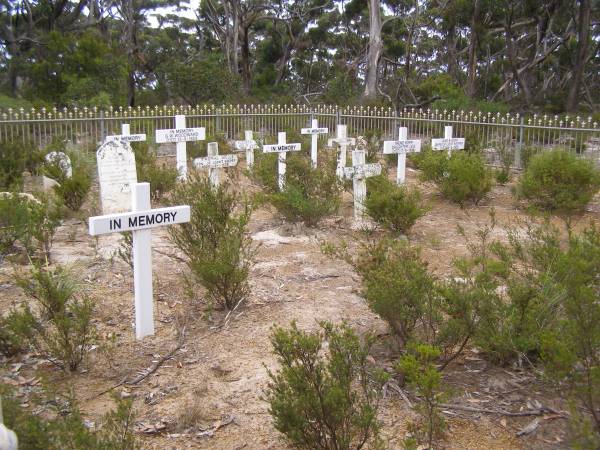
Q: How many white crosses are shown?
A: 11